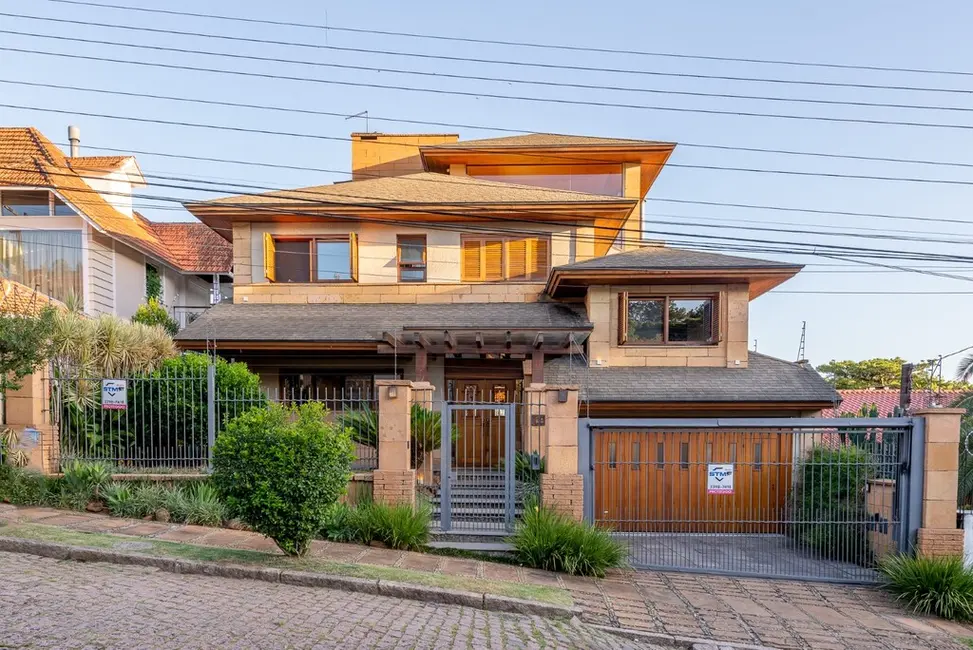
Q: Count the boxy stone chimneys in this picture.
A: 1